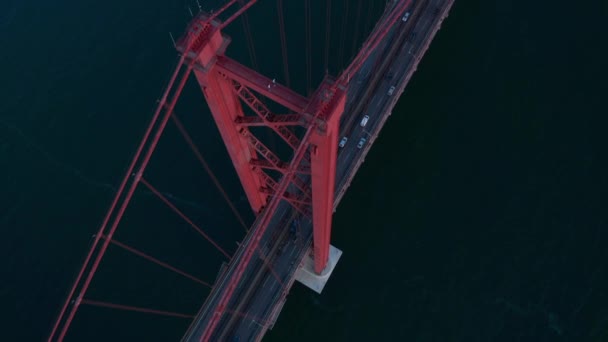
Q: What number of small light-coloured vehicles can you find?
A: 5